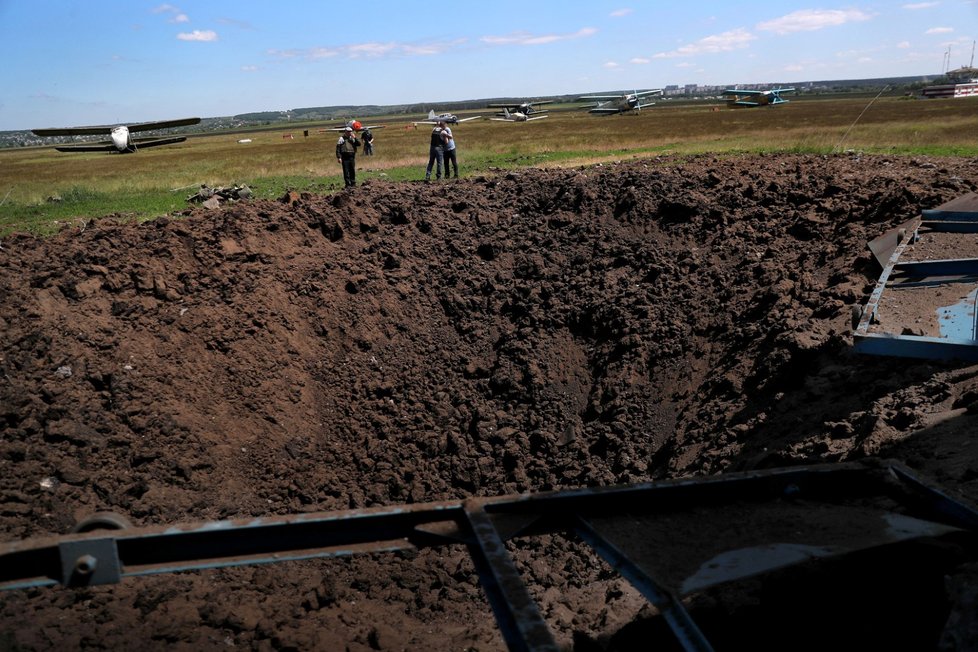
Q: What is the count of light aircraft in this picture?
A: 7